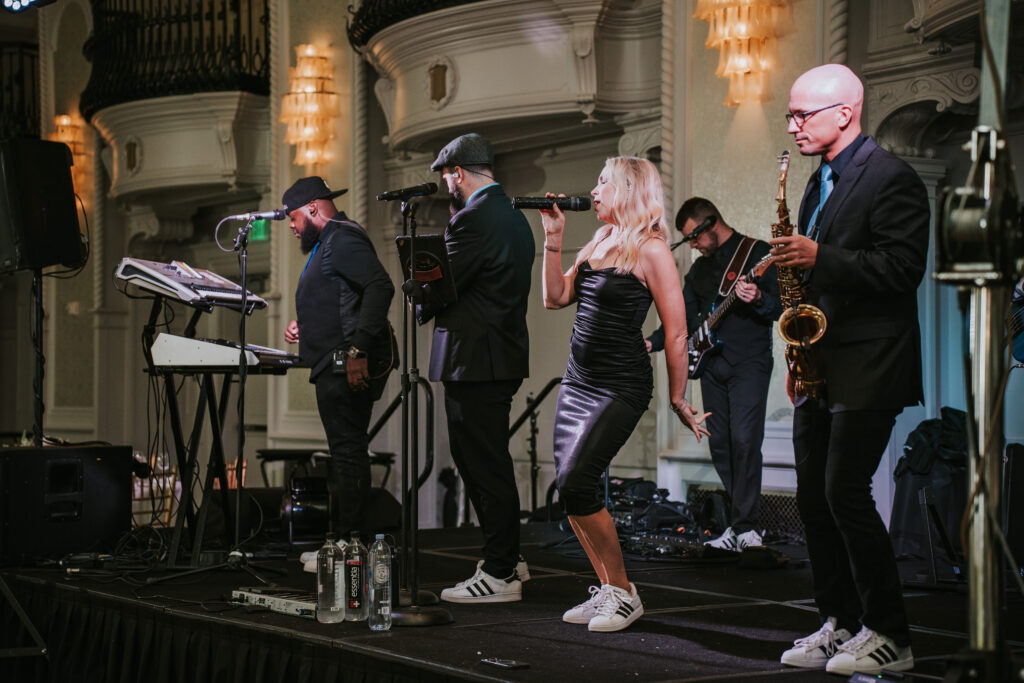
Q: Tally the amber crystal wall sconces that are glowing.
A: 3